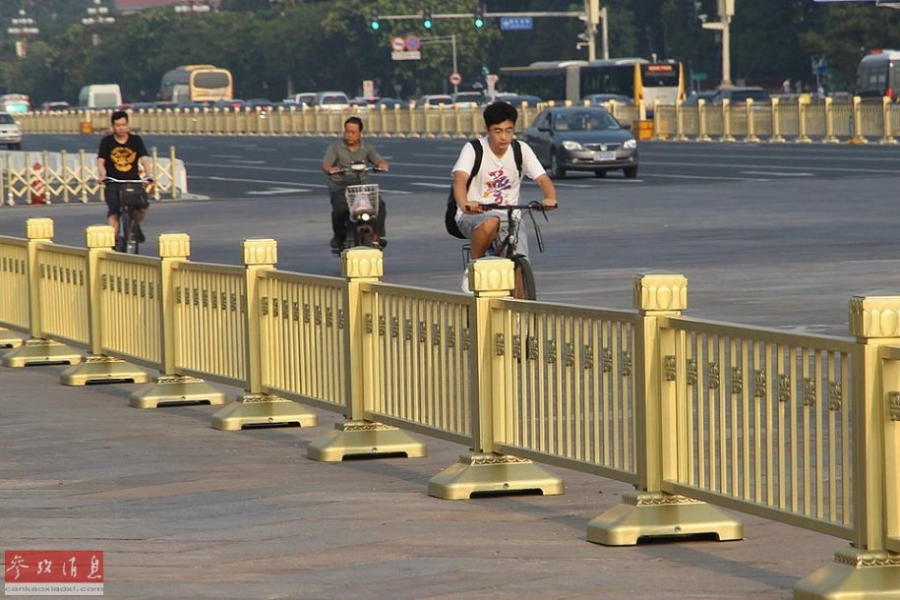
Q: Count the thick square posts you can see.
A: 8